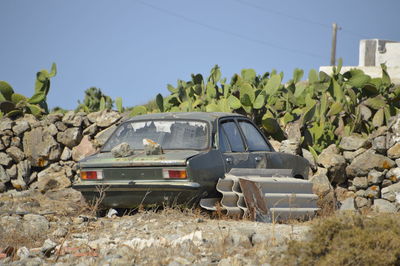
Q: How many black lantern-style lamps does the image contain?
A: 0